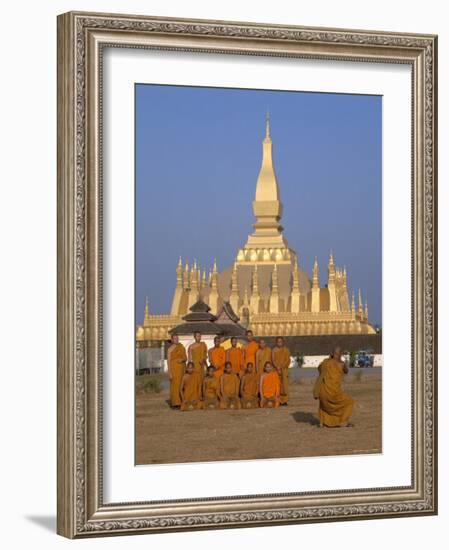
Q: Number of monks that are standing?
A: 7